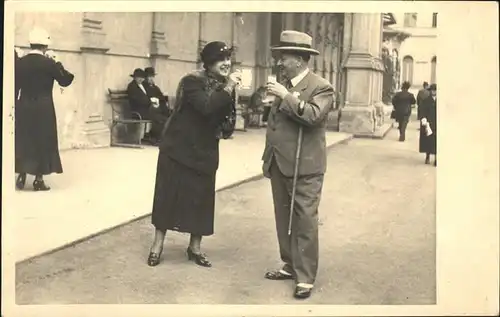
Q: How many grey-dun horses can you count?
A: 0